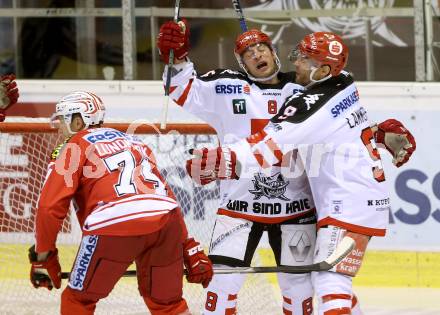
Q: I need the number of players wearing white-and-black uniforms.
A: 2